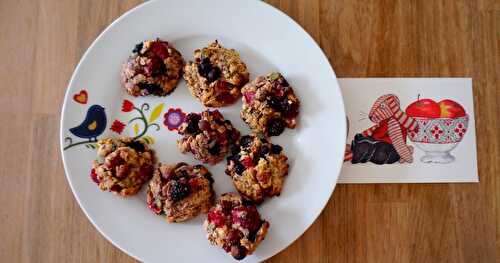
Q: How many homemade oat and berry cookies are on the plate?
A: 8